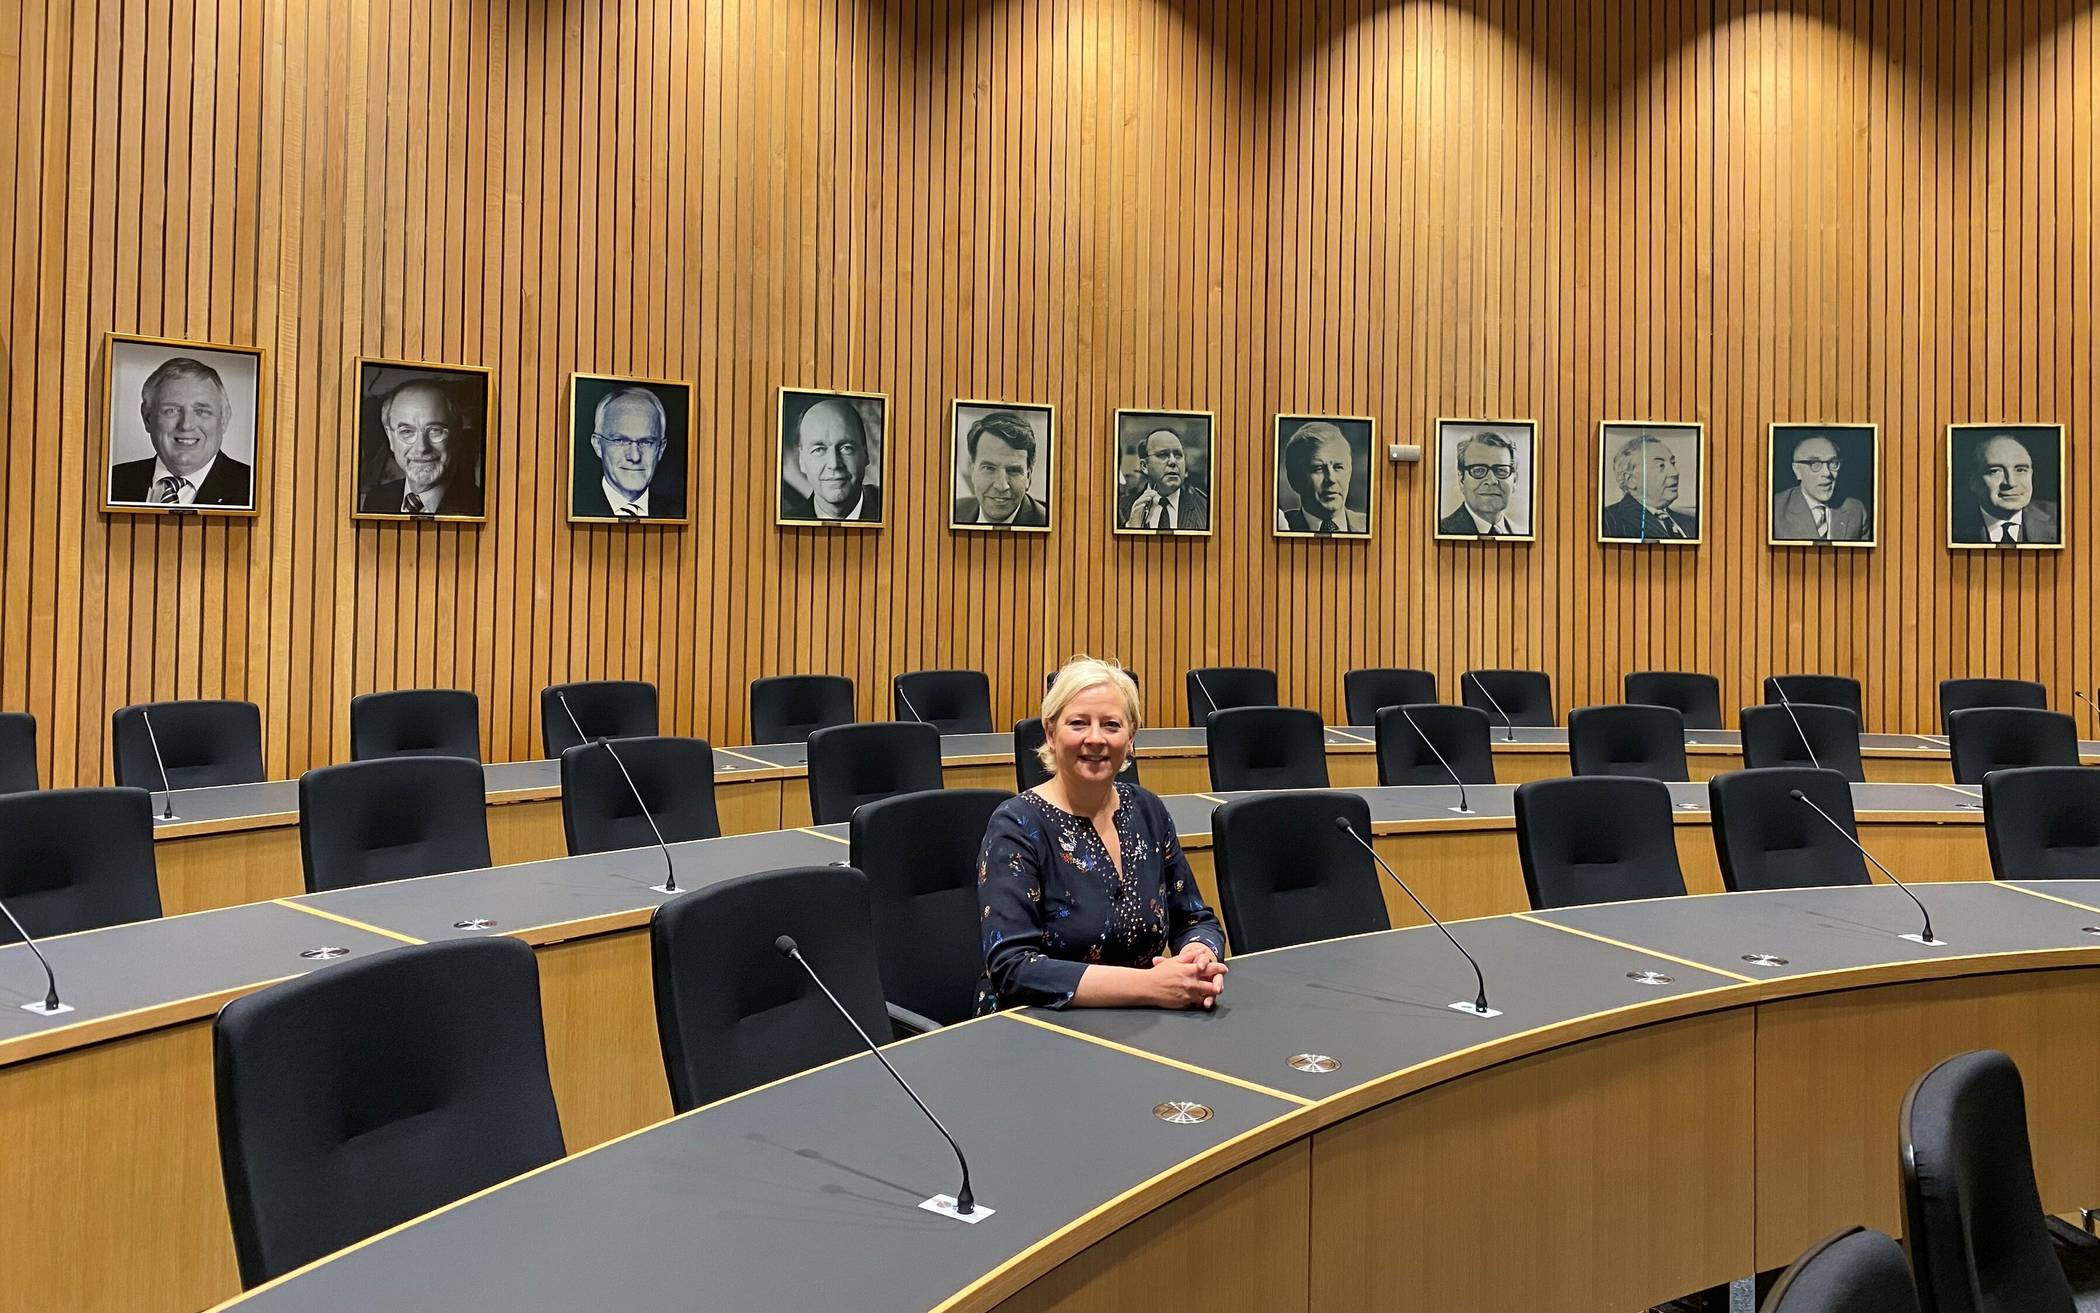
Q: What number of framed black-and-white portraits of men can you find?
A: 11